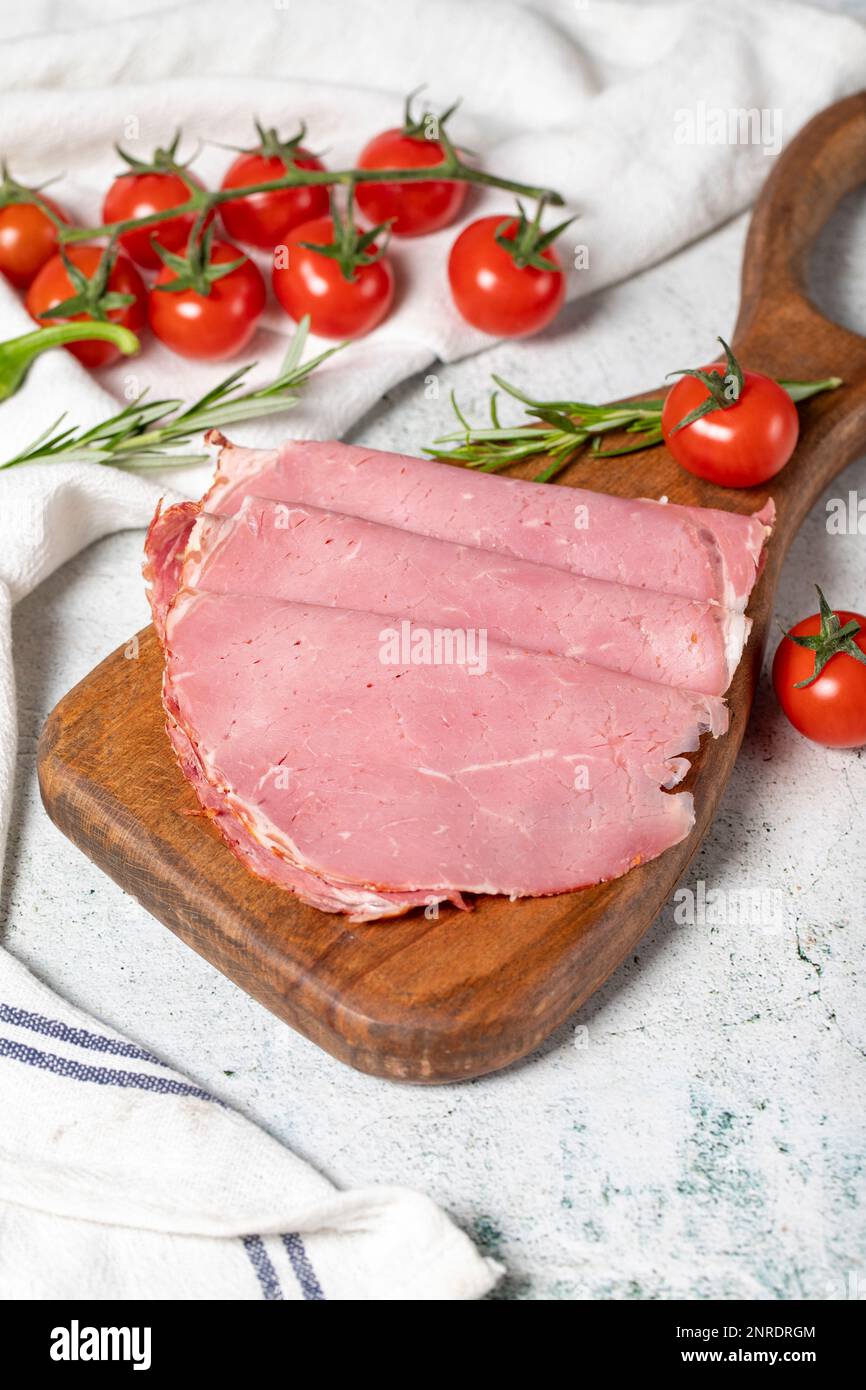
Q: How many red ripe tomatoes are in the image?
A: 10